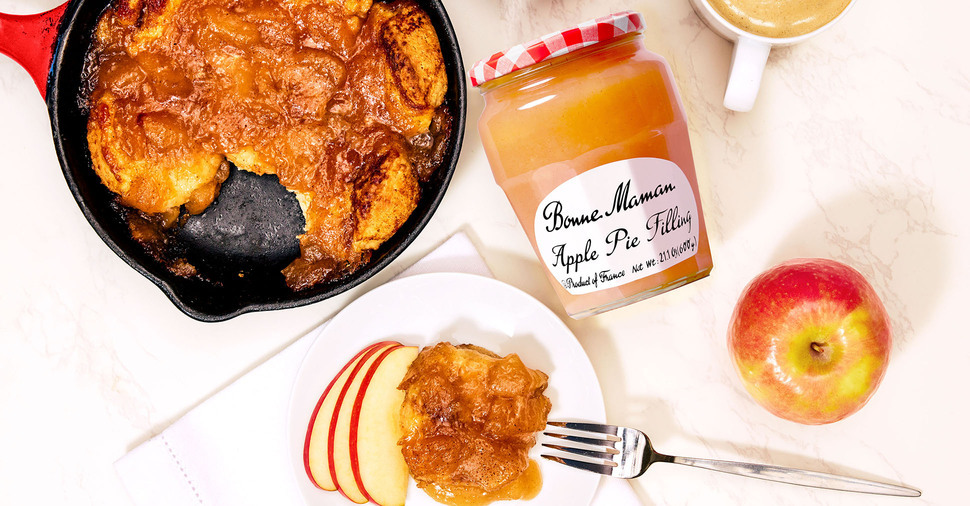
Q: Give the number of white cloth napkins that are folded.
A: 1